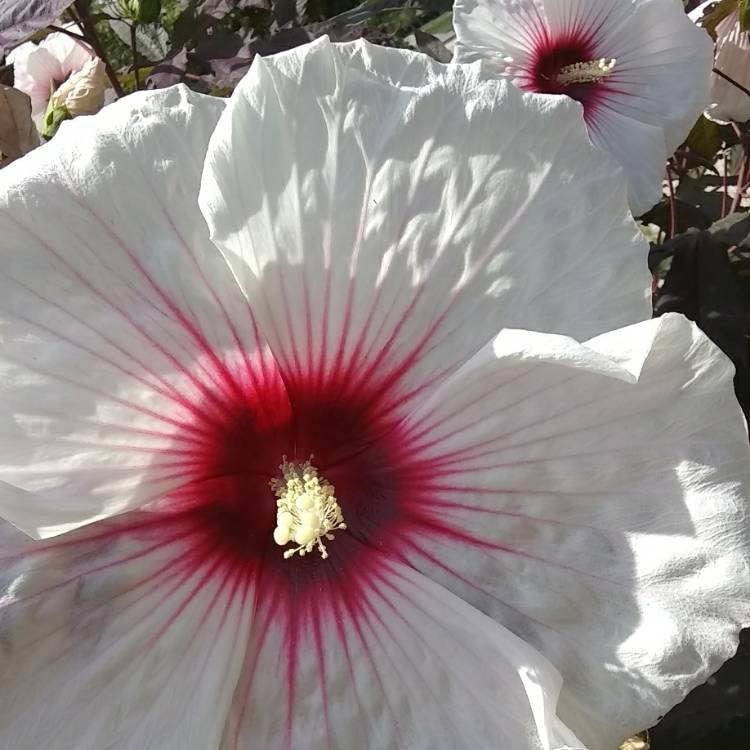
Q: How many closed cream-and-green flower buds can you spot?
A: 1